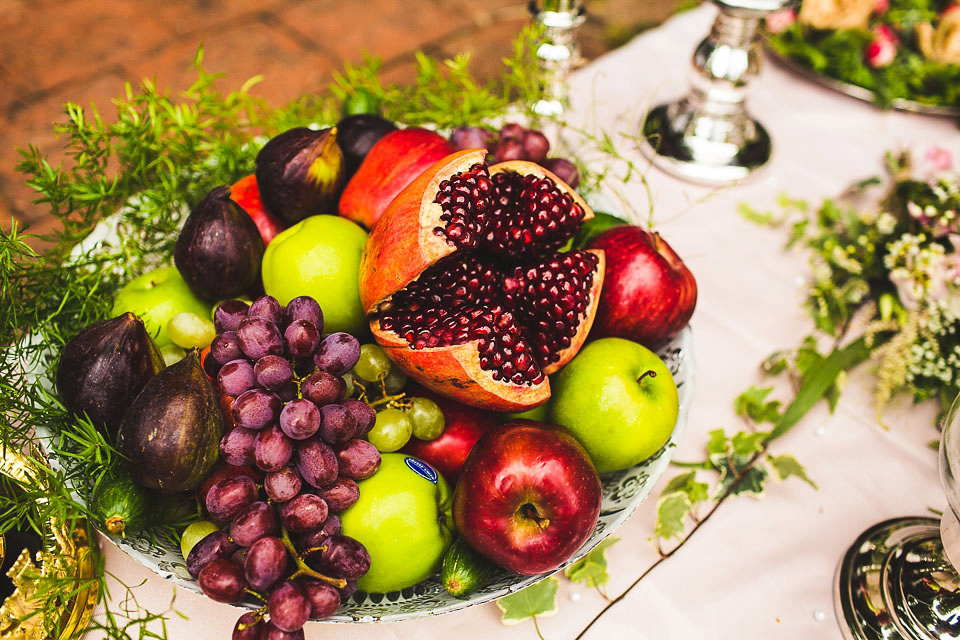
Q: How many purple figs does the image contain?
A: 5